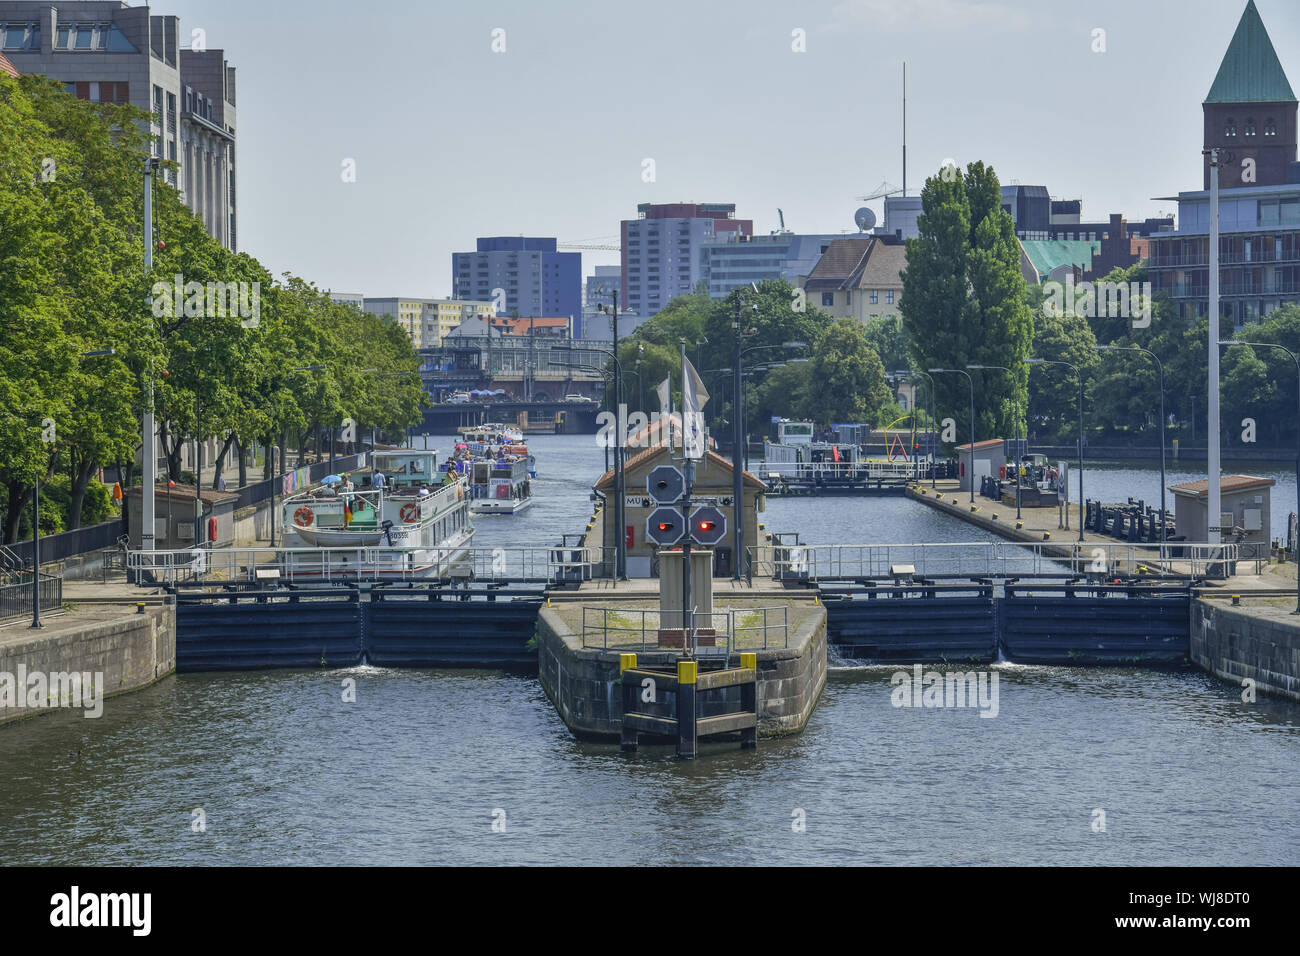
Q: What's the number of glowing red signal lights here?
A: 2